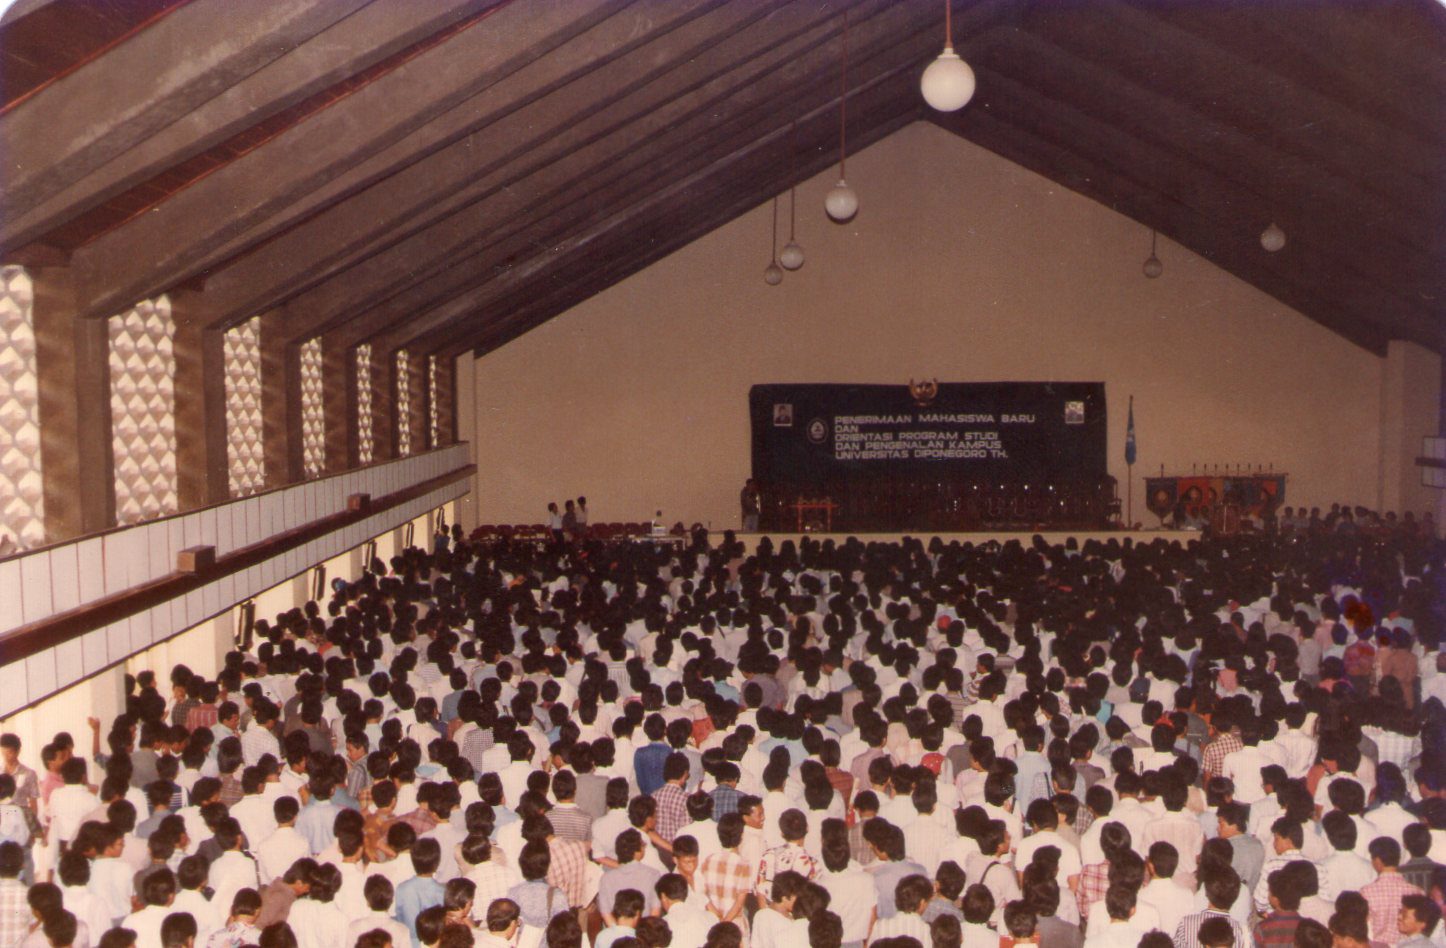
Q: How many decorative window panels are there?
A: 7